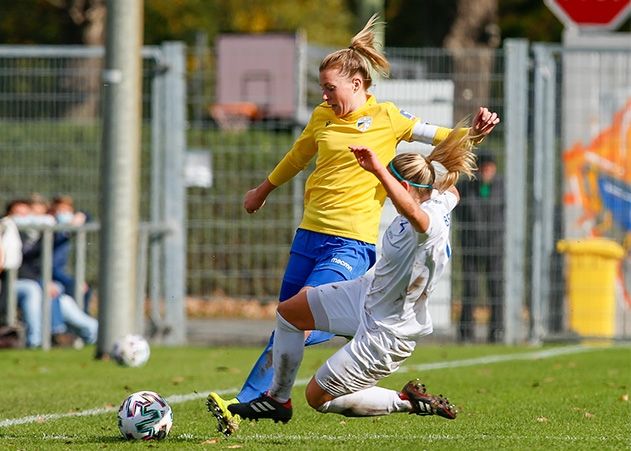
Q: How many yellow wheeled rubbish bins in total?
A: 1